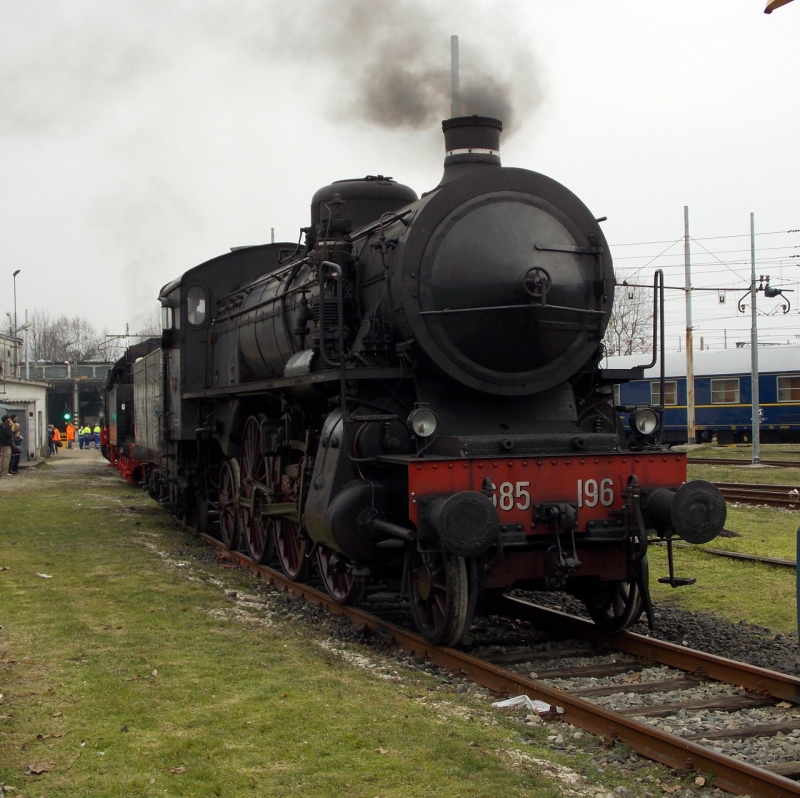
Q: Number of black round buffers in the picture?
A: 2